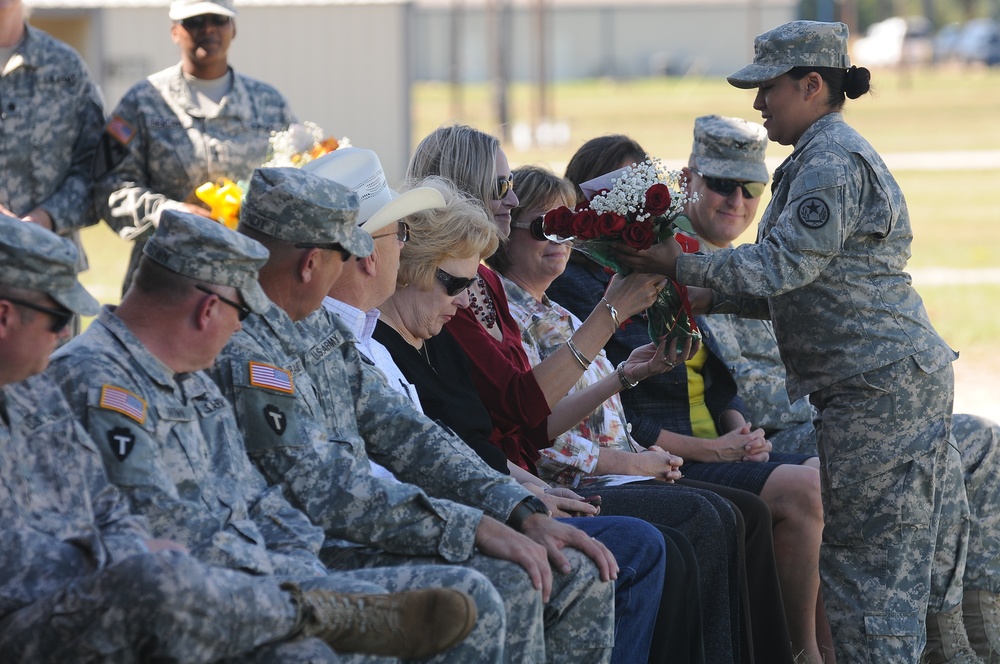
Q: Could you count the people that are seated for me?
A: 9